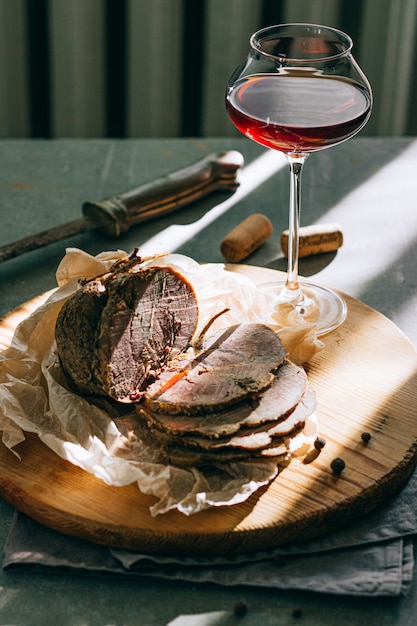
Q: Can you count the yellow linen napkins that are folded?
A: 0